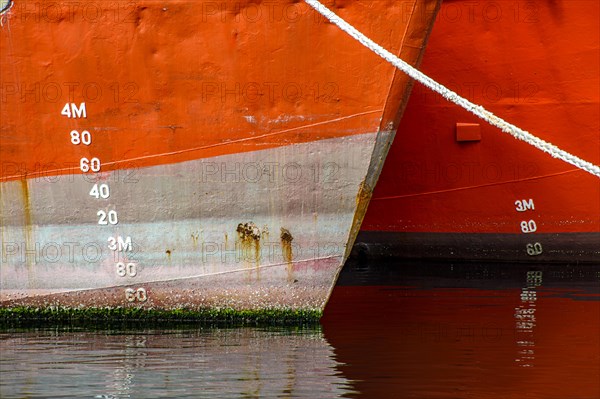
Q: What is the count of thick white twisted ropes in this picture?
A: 1